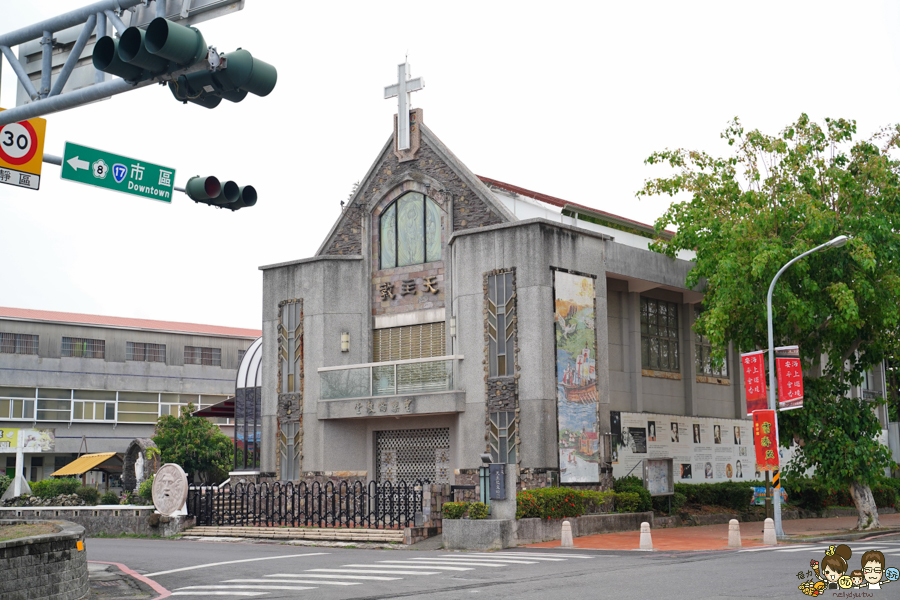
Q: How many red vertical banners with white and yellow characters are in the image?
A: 3